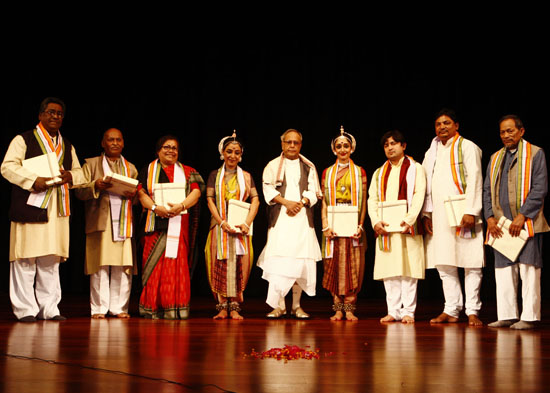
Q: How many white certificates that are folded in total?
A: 8